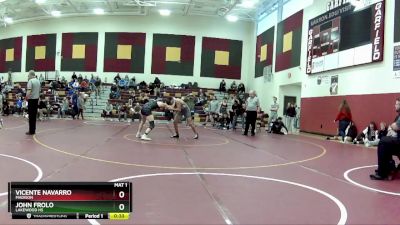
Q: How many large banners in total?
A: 8